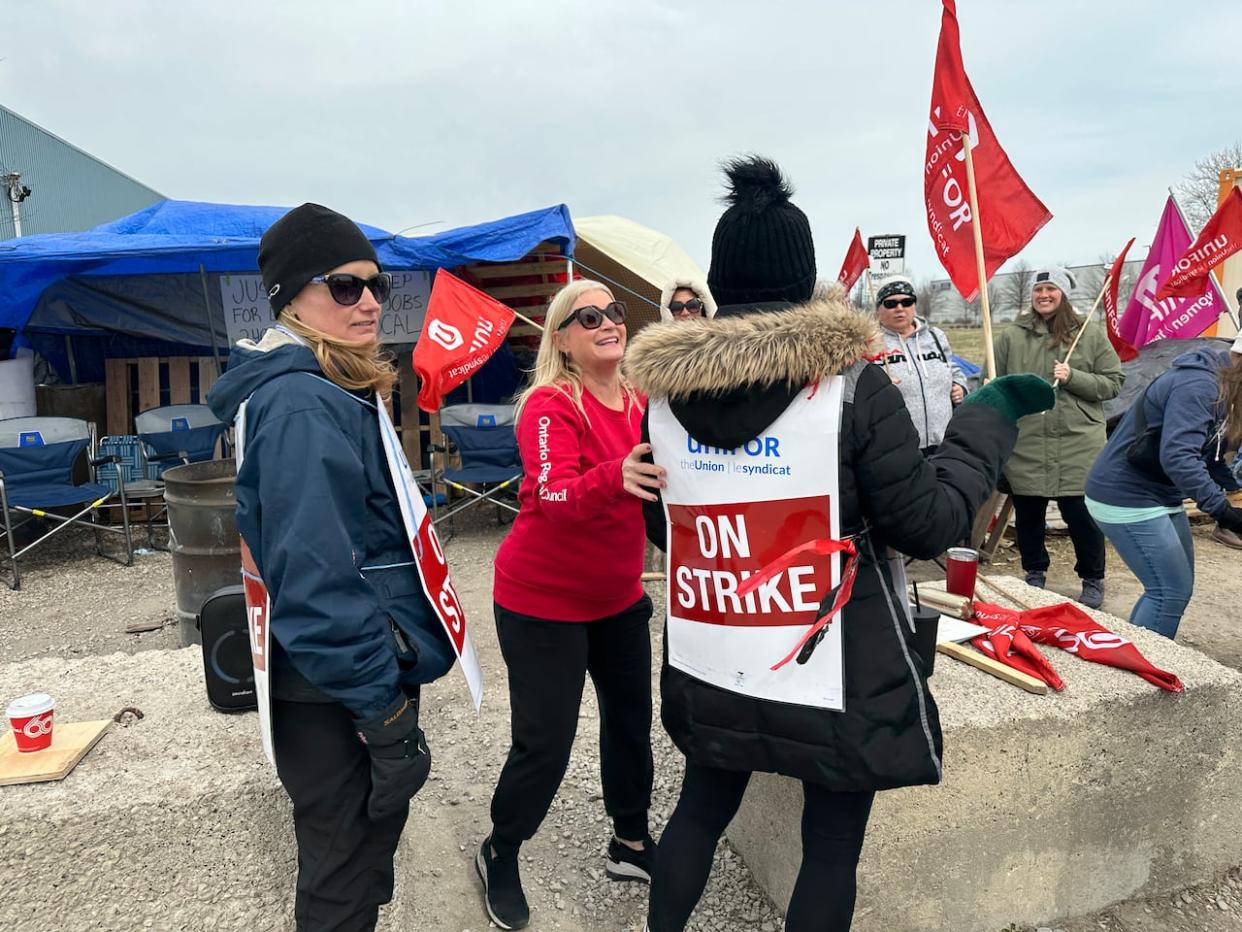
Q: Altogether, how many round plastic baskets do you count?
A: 0